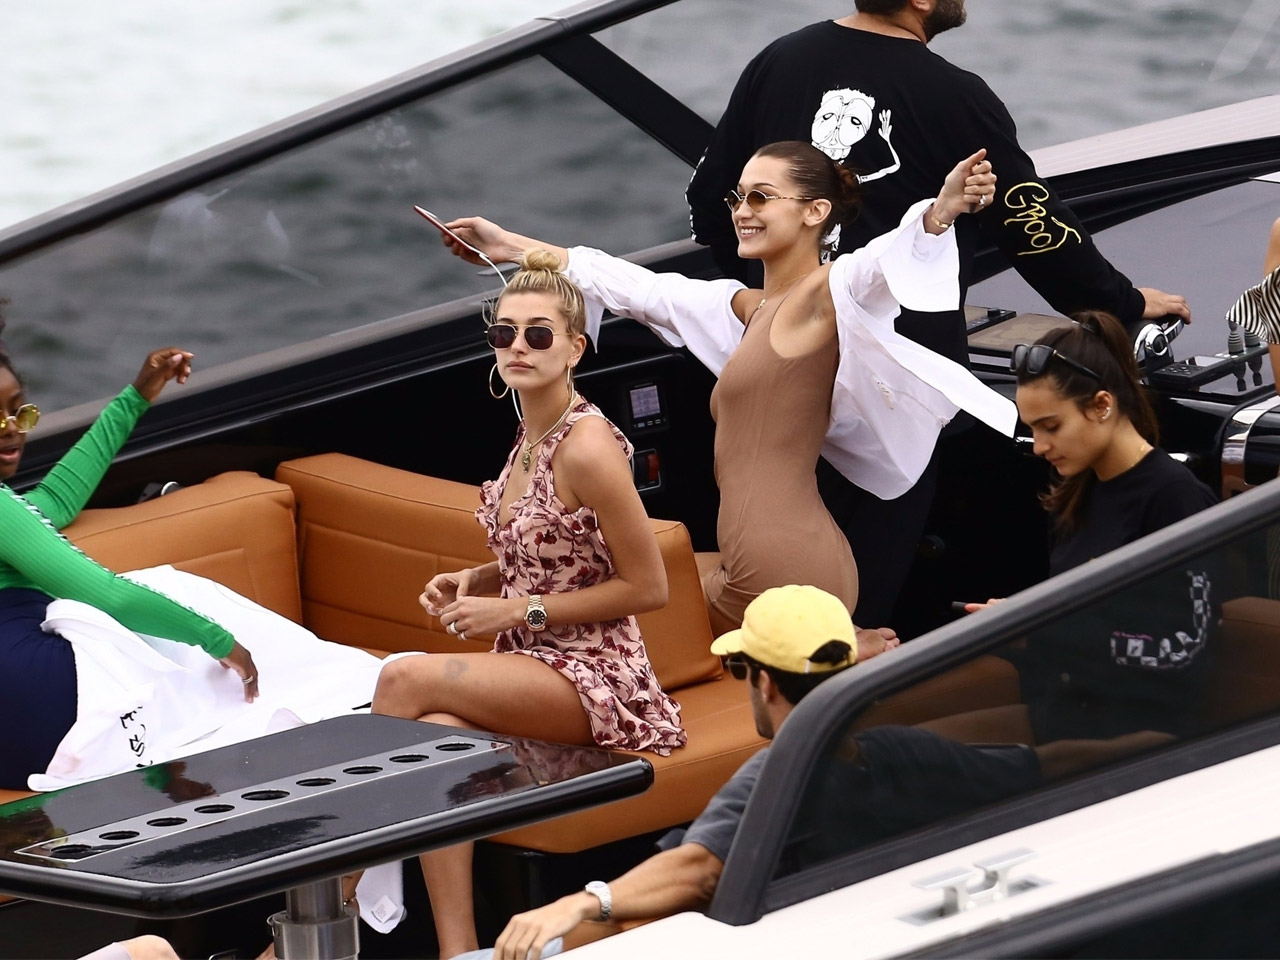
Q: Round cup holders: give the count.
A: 9